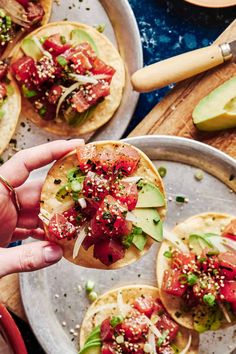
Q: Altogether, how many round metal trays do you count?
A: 2